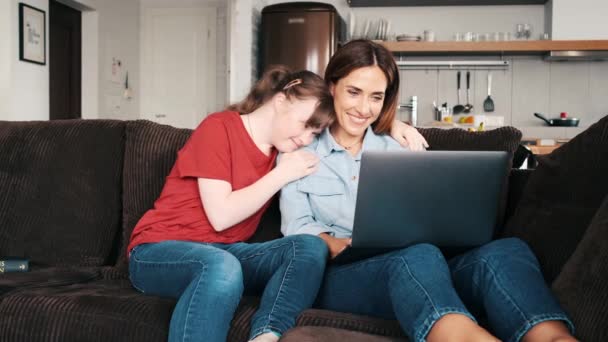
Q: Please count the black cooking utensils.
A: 3